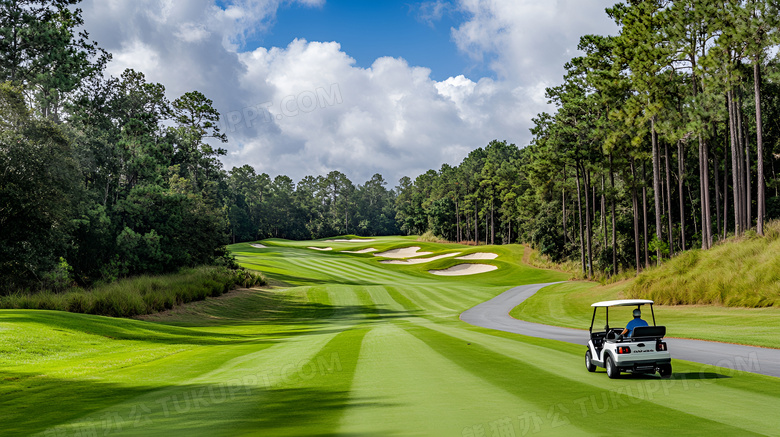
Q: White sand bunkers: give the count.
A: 8